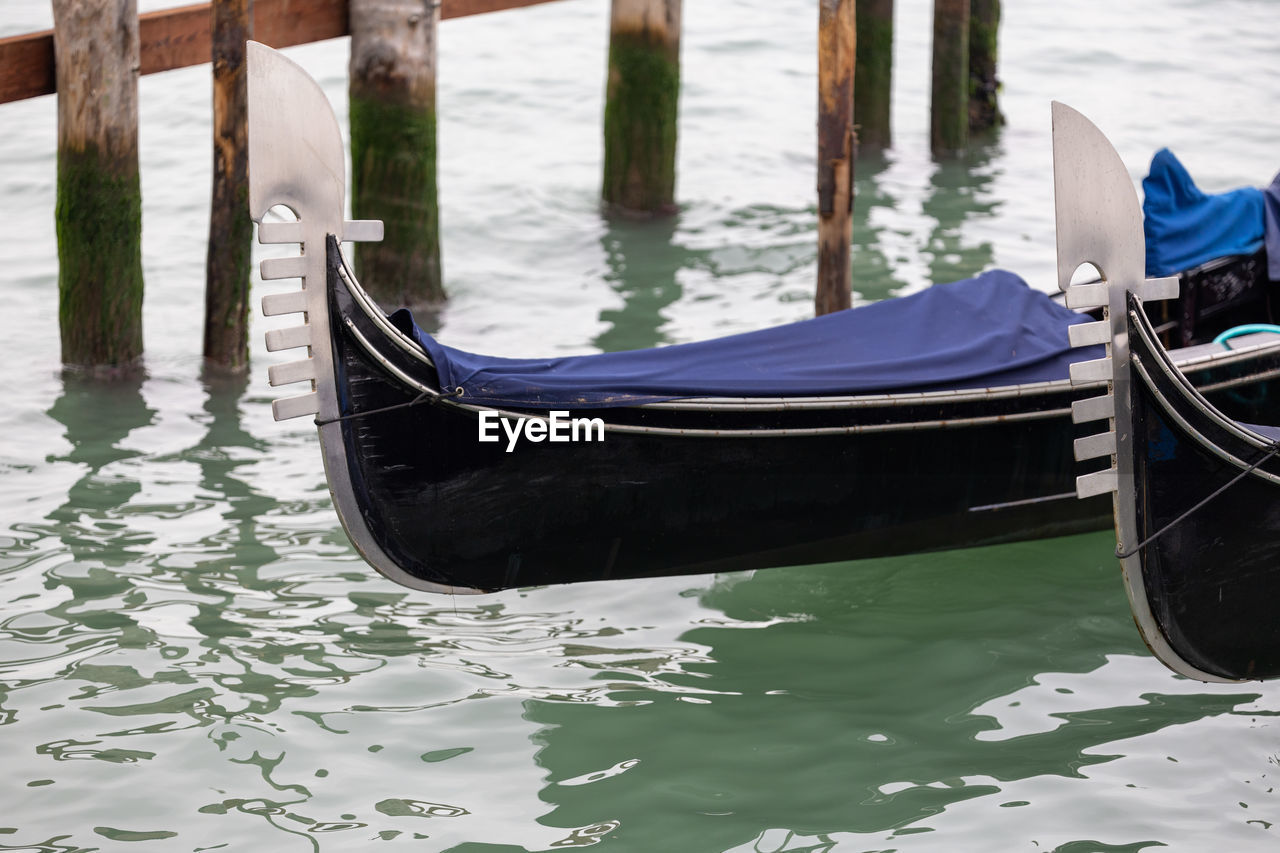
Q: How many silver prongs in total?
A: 14